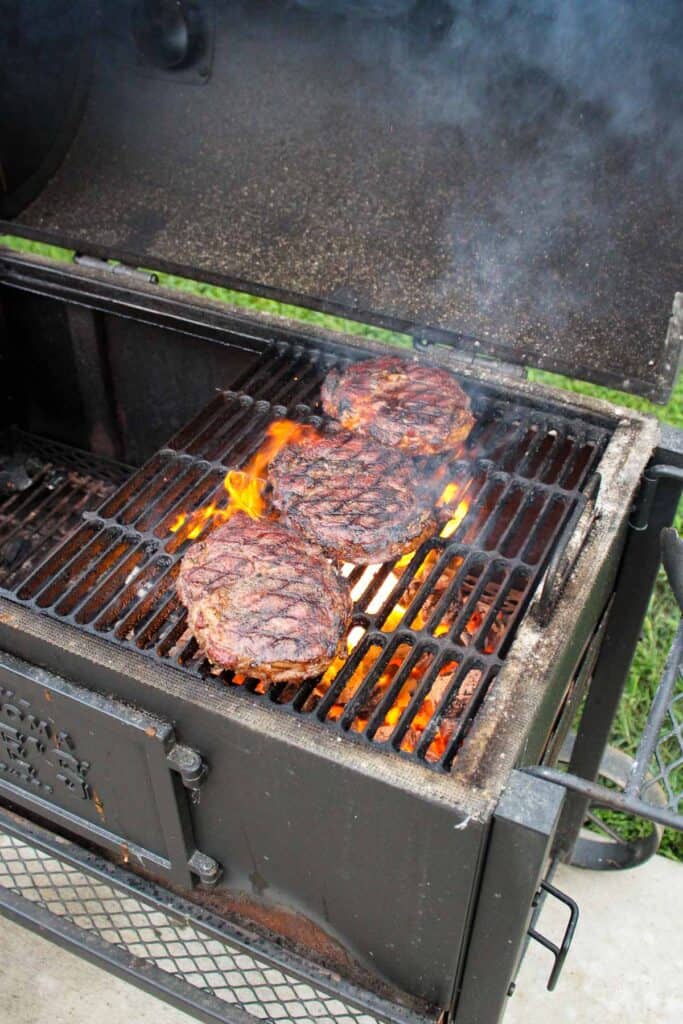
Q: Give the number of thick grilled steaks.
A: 3